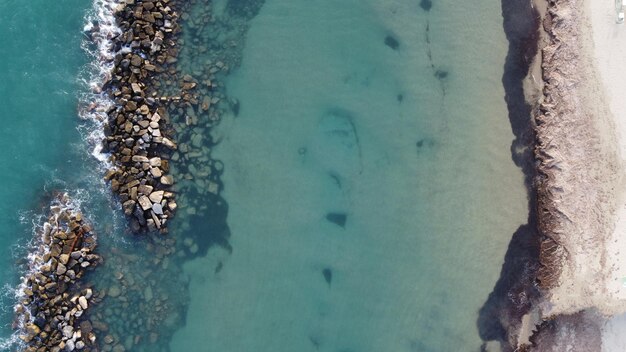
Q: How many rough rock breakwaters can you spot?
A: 2